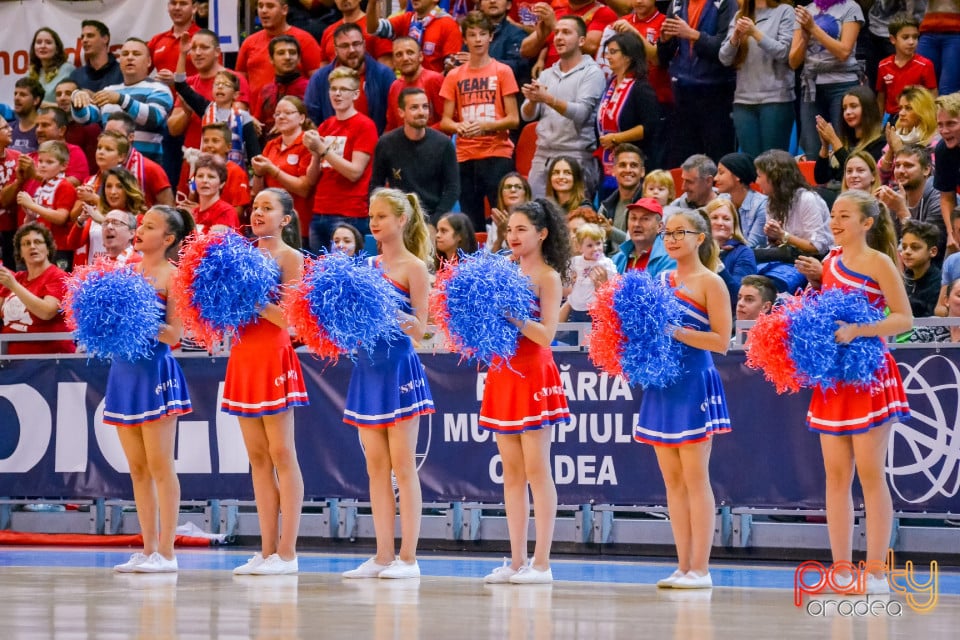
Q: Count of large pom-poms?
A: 12